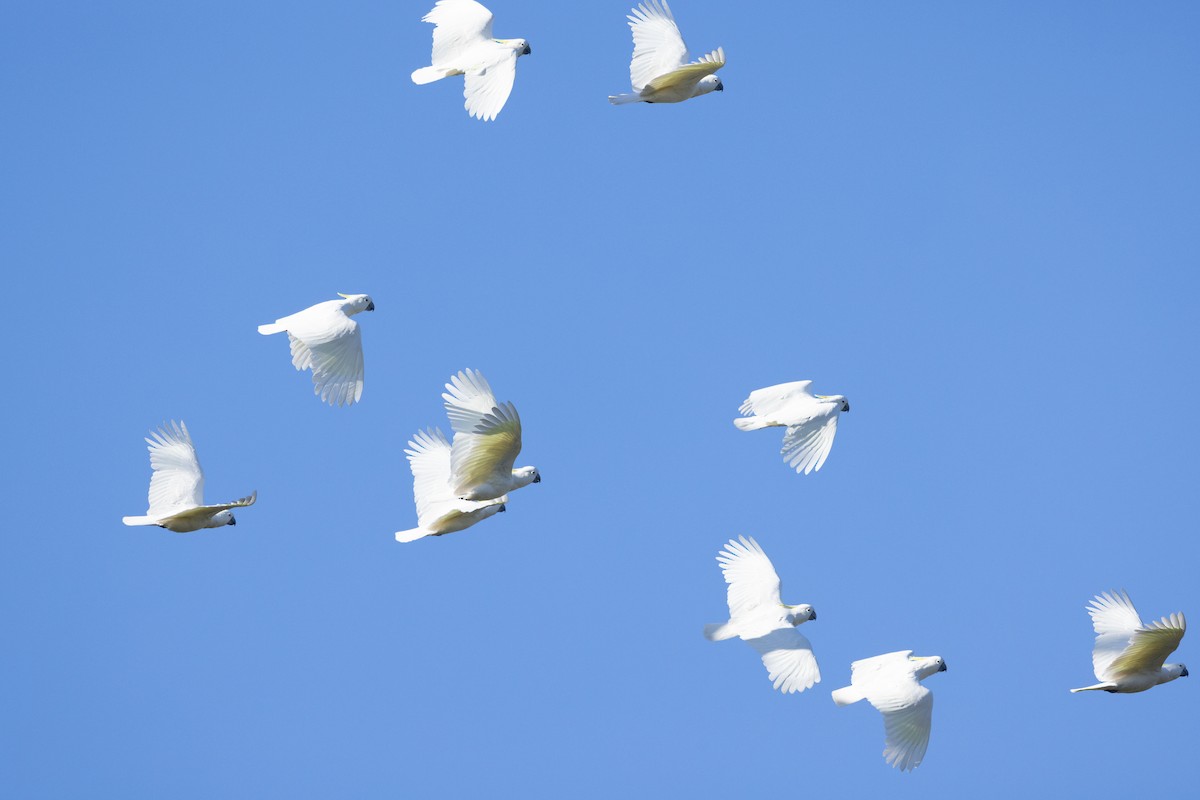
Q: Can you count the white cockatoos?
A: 10